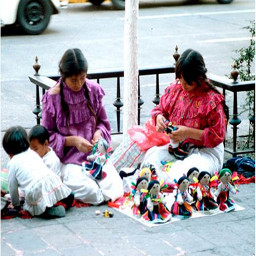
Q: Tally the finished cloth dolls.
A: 7